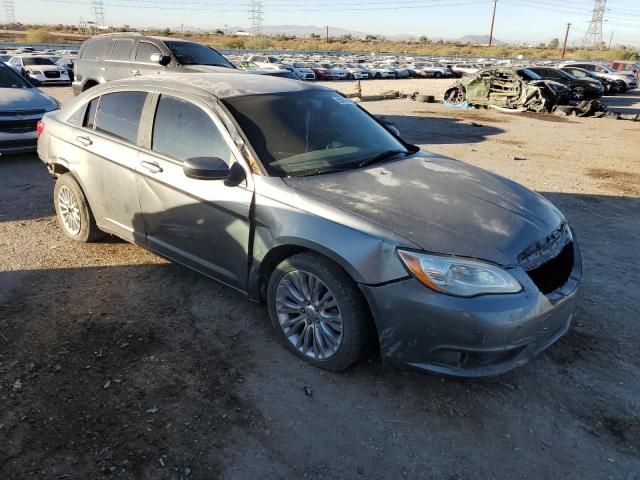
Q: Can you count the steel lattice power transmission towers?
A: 4